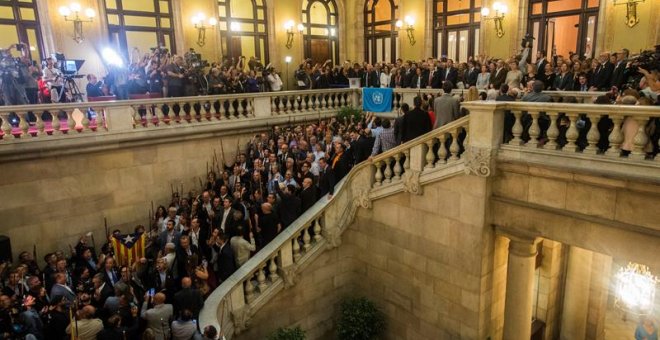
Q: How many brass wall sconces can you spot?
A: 6